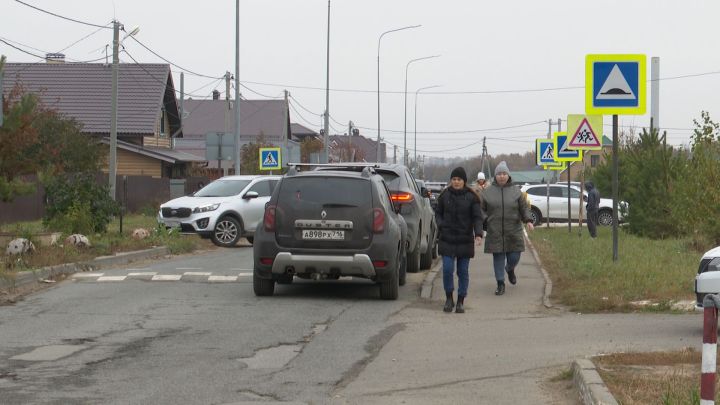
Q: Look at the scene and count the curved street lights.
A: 3